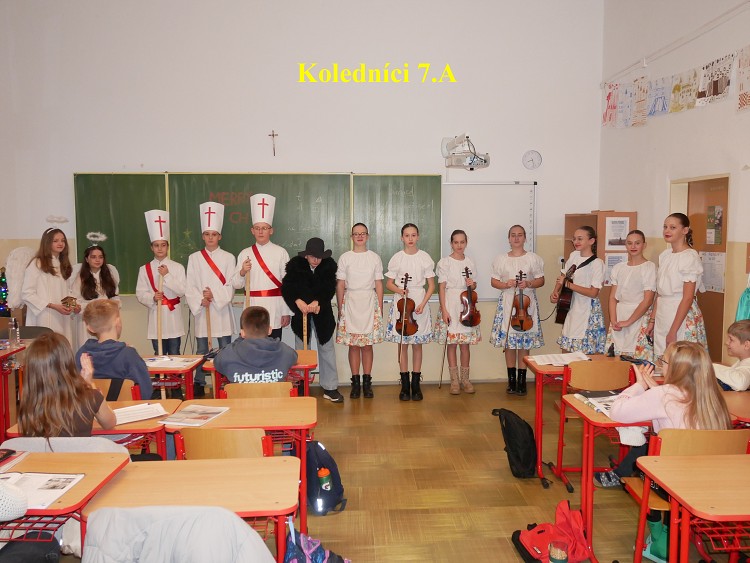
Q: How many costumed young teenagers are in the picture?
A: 13